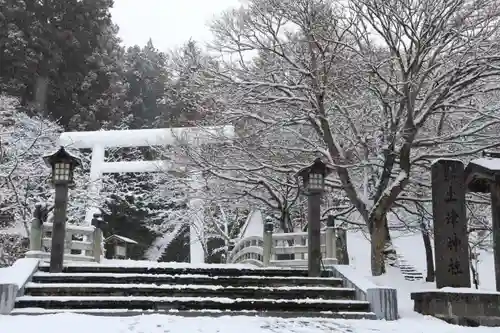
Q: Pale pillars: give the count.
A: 2